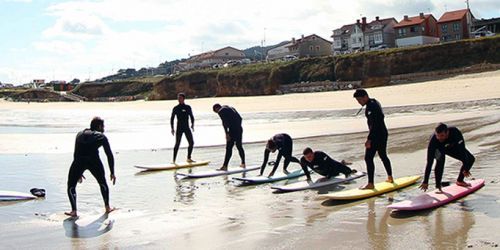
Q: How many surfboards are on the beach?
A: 7